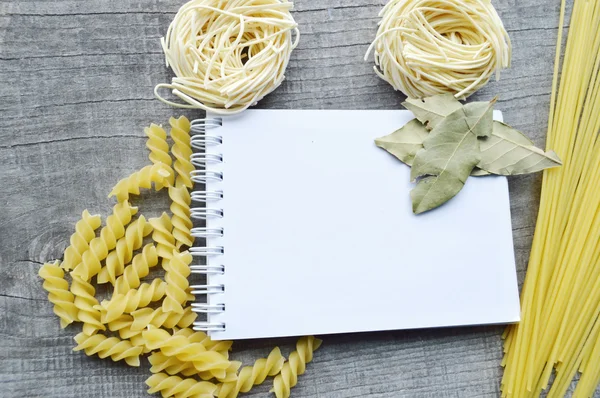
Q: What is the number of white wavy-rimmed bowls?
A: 0